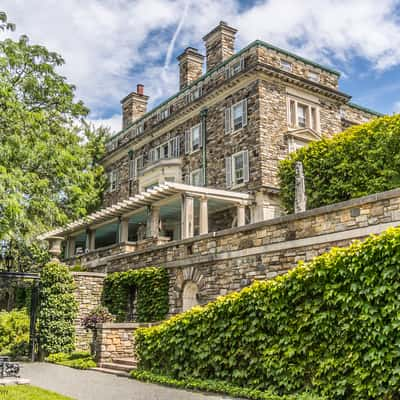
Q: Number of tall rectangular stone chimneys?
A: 3